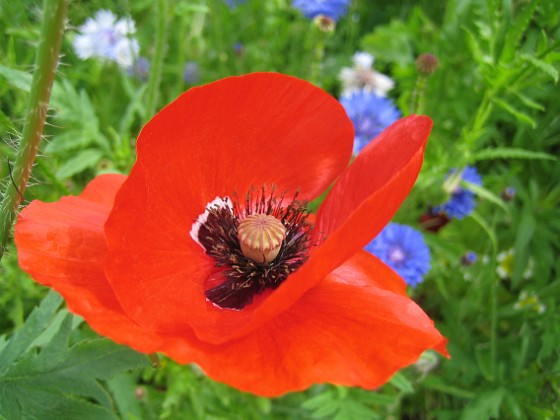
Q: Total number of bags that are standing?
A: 0